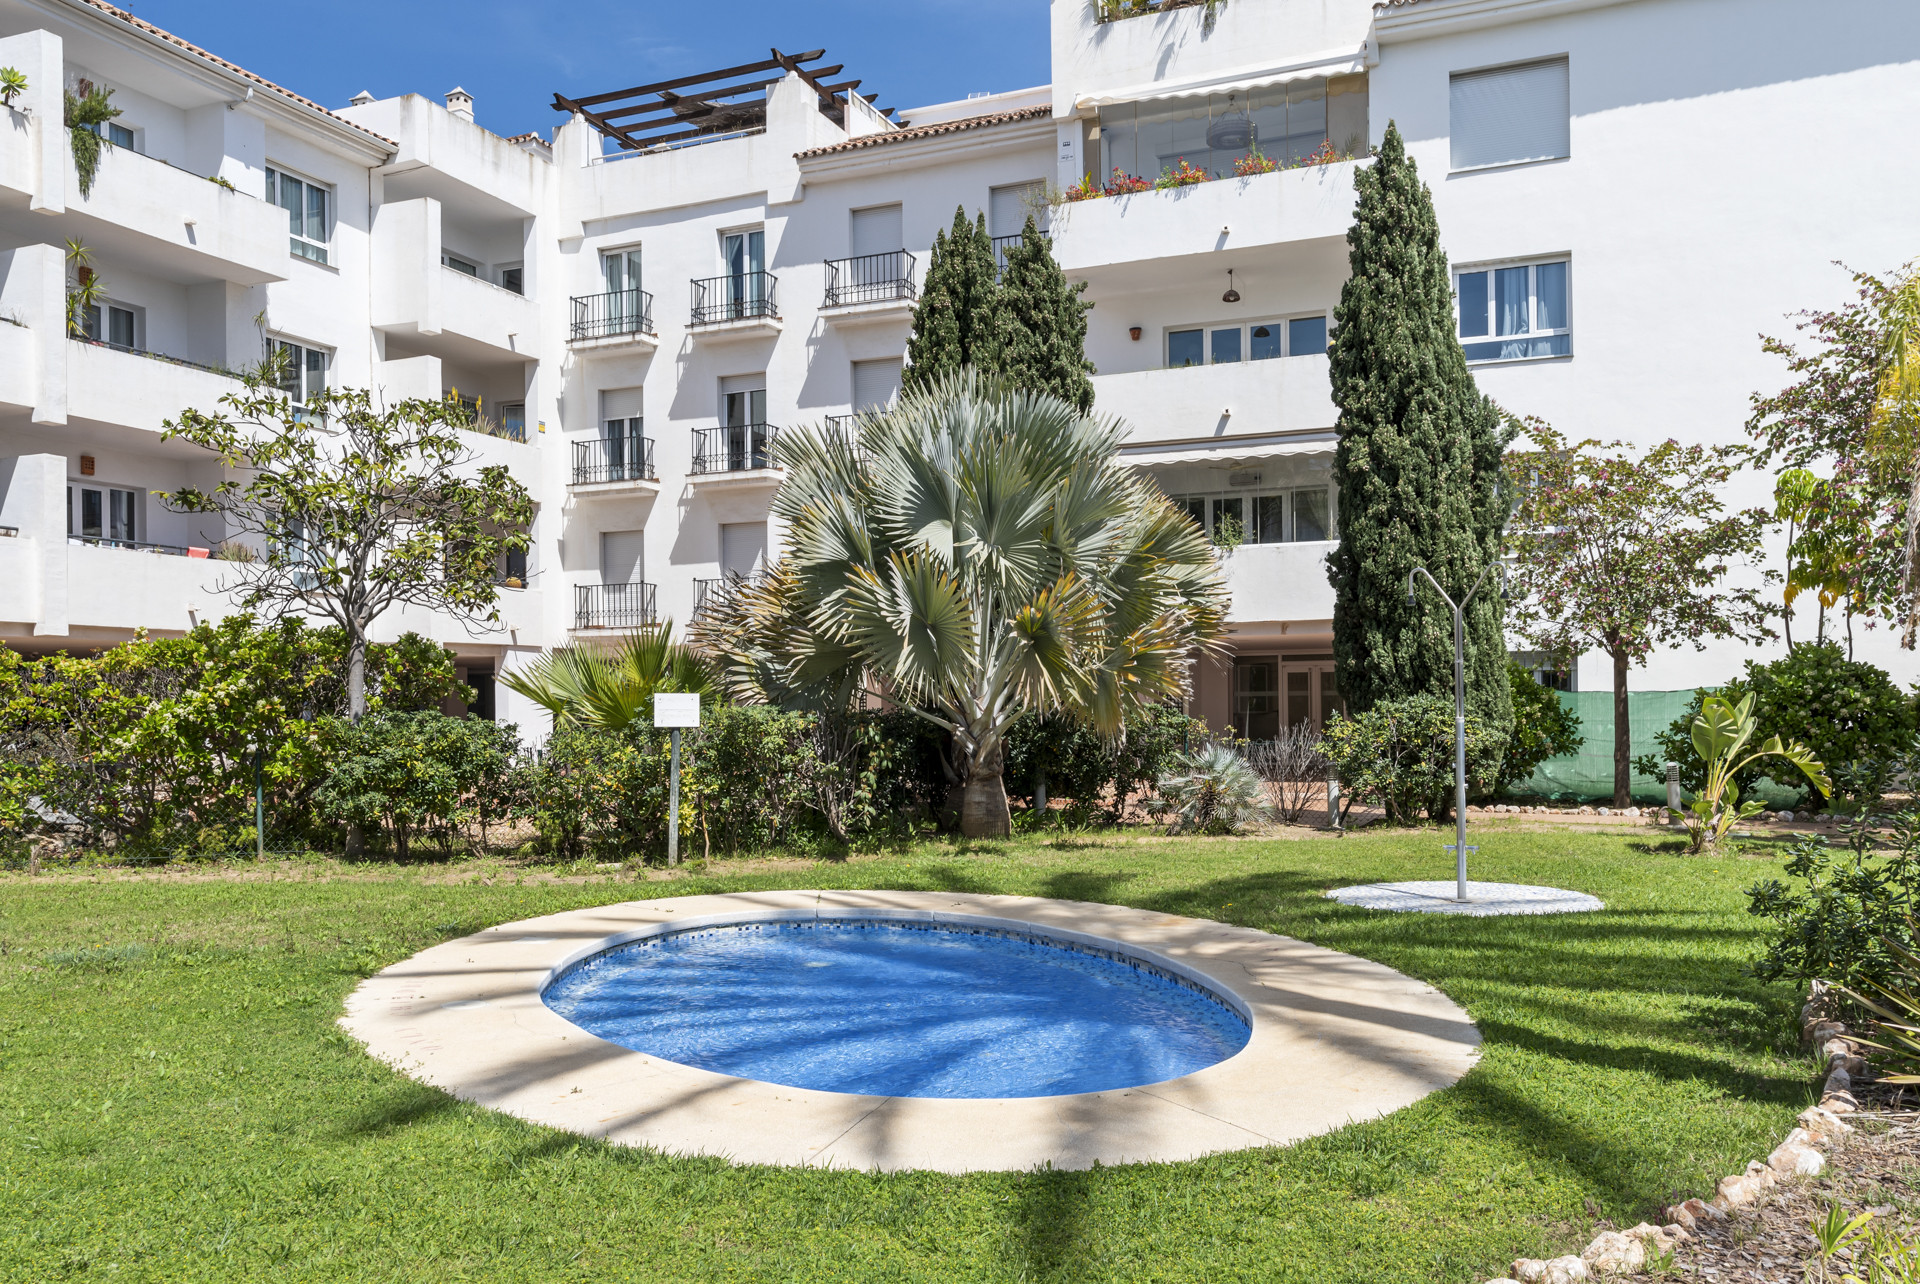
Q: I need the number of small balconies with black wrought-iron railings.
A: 9